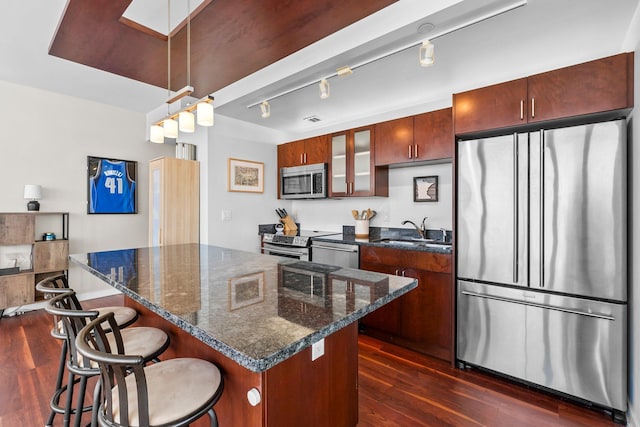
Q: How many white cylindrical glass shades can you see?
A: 4